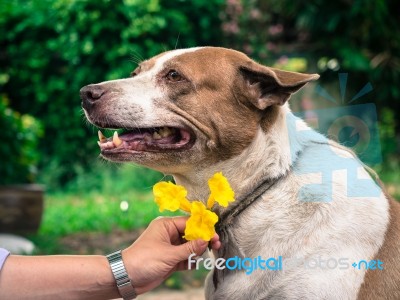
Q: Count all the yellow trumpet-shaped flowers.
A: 3